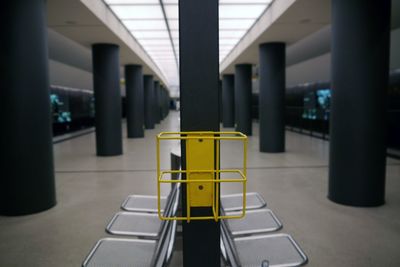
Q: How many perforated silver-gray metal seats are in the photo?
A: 6